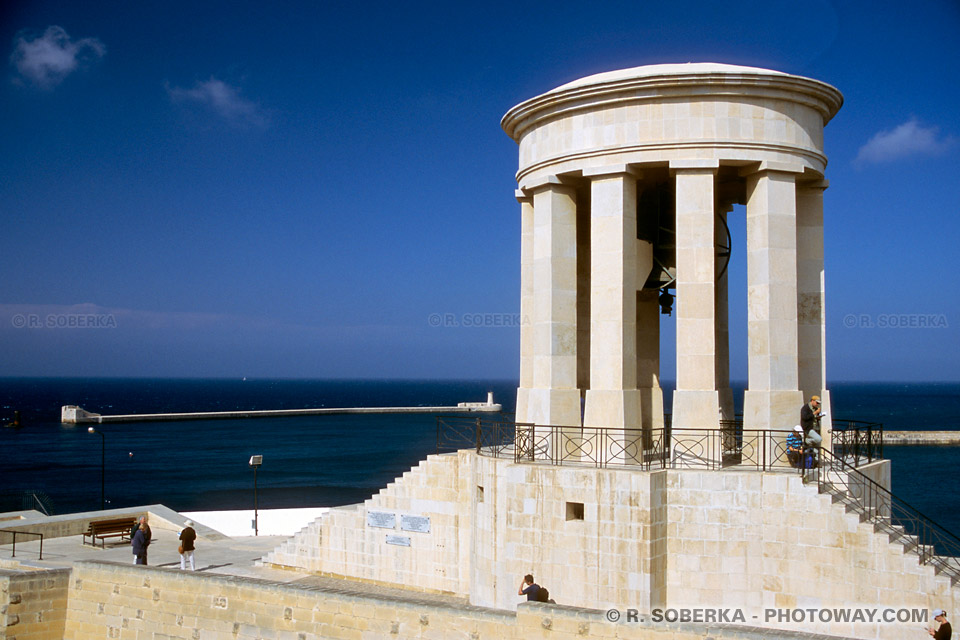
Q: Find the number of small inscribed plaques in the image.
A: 3